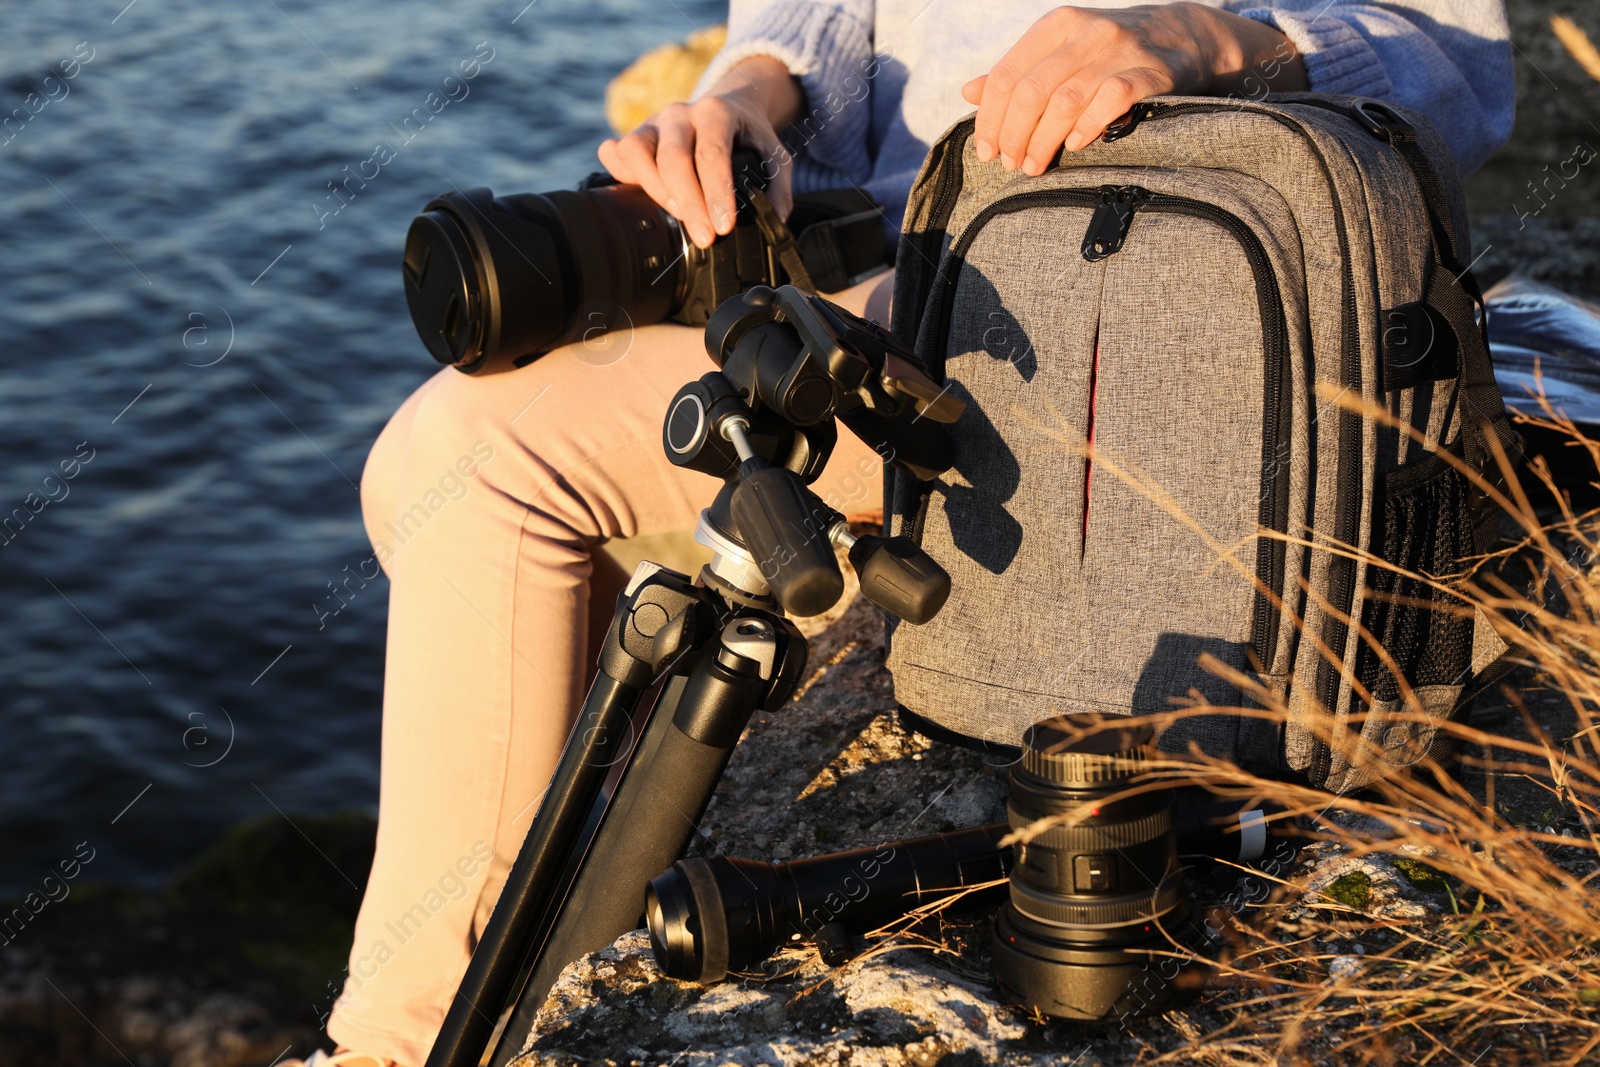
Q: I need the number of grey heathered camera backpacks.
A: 1